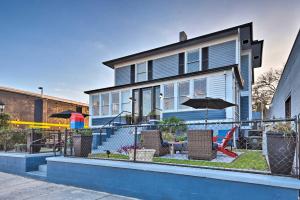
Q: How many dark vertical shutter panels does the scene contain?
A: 4